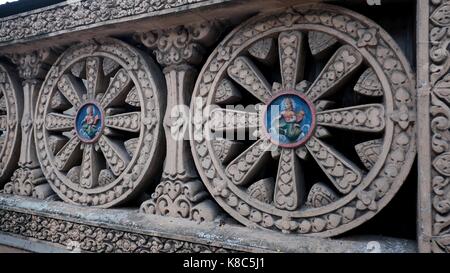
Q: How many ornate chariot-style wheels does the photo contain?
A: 3